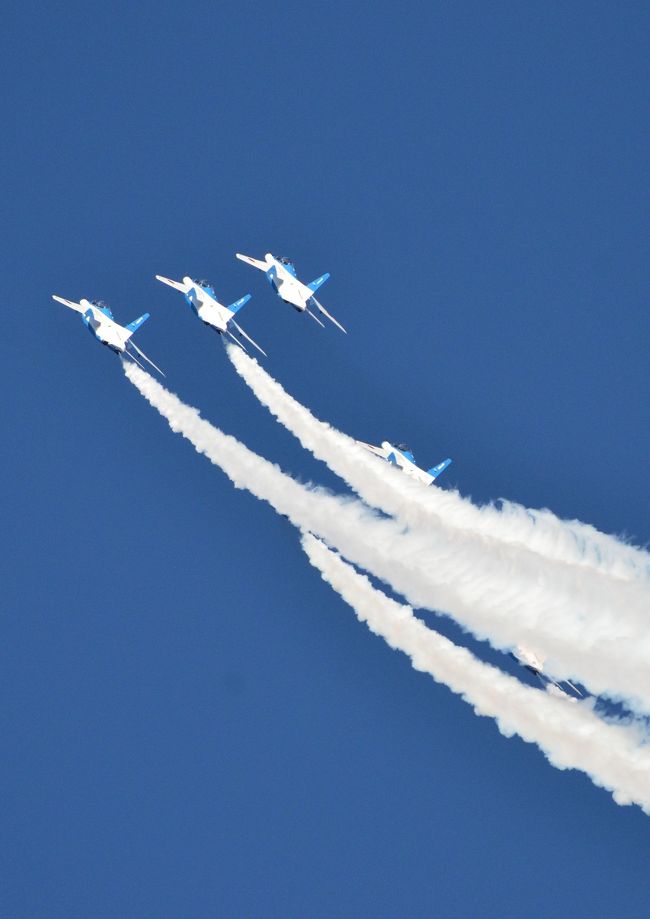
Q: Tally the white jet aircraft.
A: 5